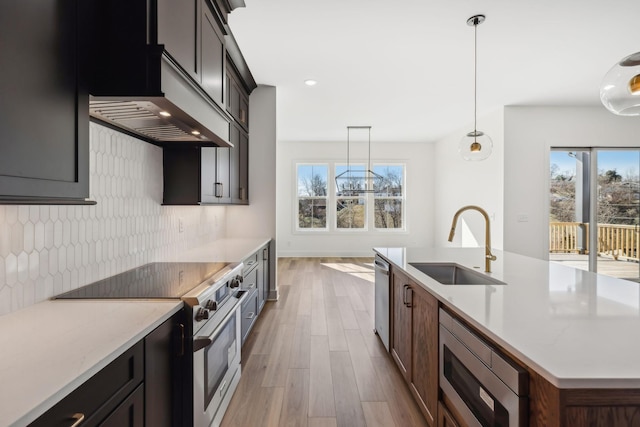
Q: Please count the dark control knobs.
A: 4